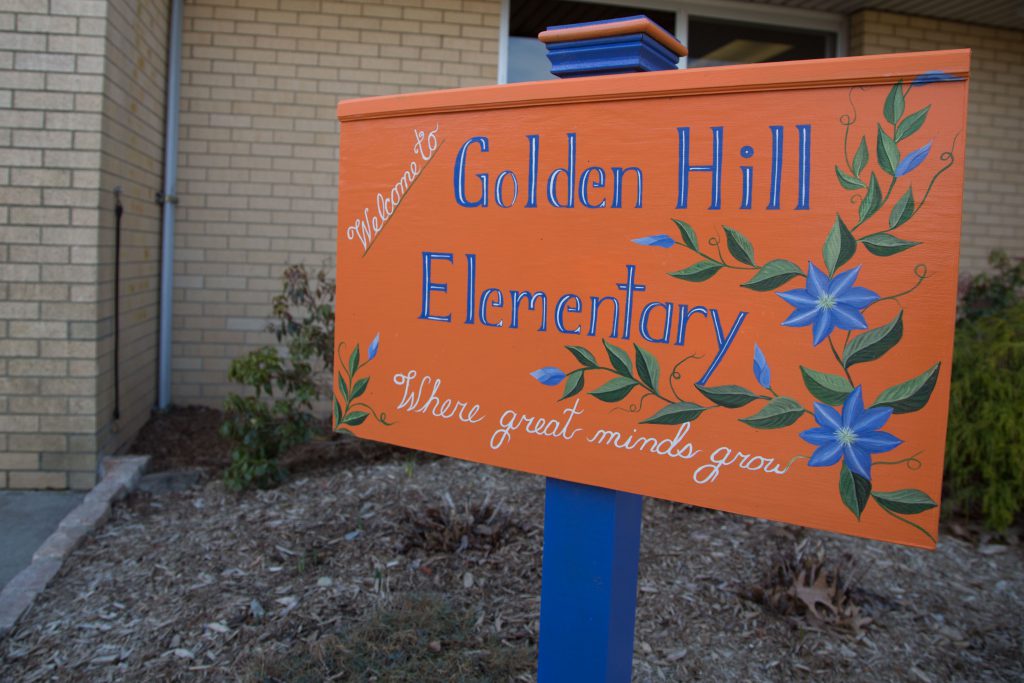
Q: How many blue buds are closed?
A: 6